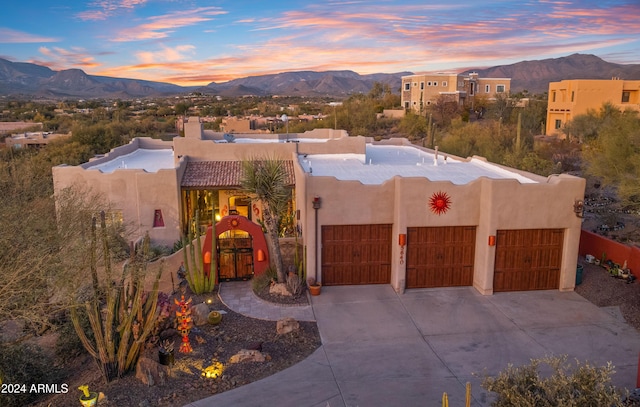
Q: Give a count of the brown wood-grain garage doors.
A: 3